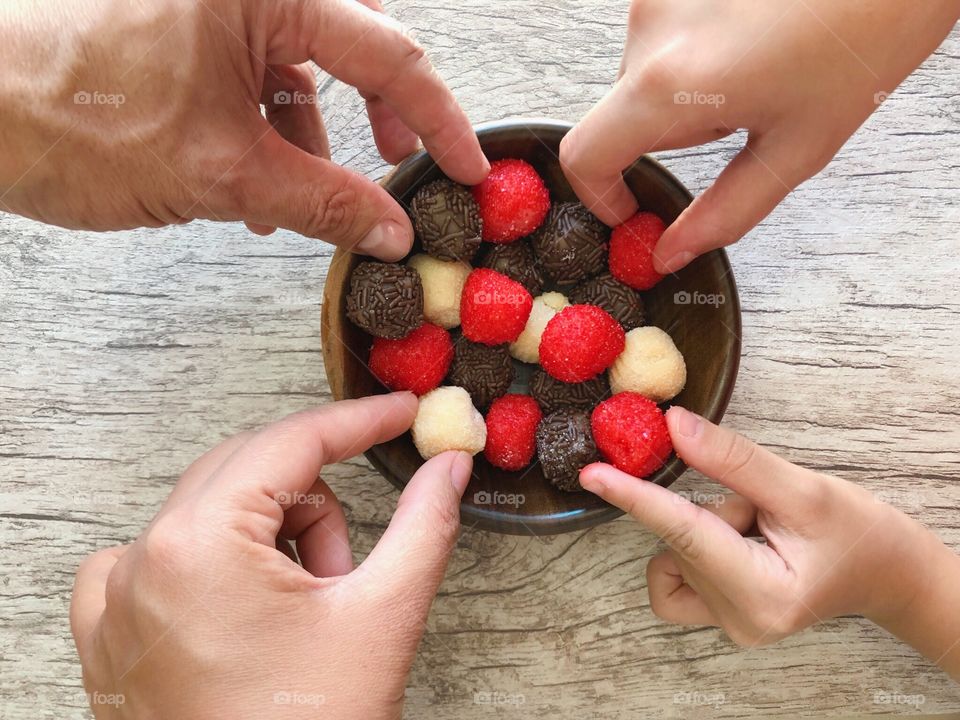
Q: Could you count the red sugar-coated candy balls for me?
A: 7